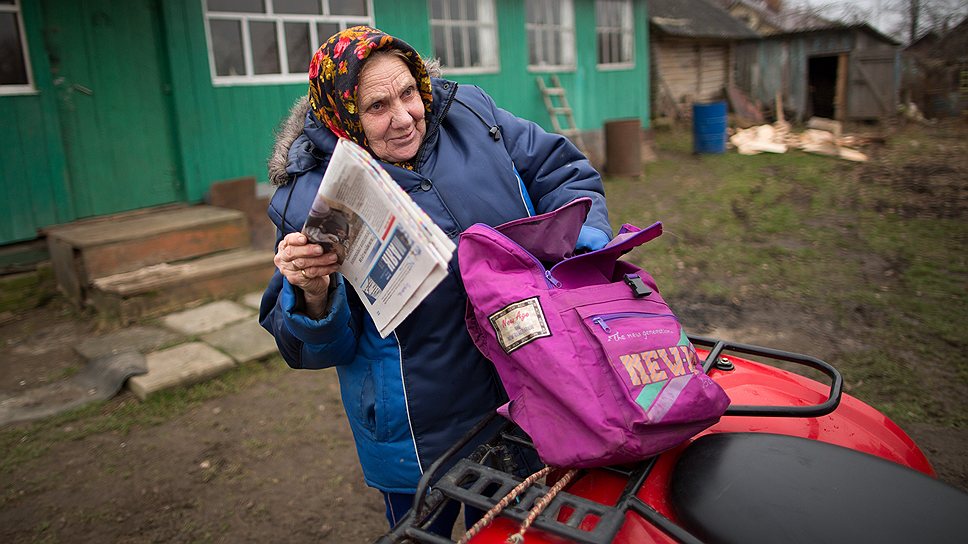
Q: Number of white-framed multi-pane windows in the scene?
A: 5